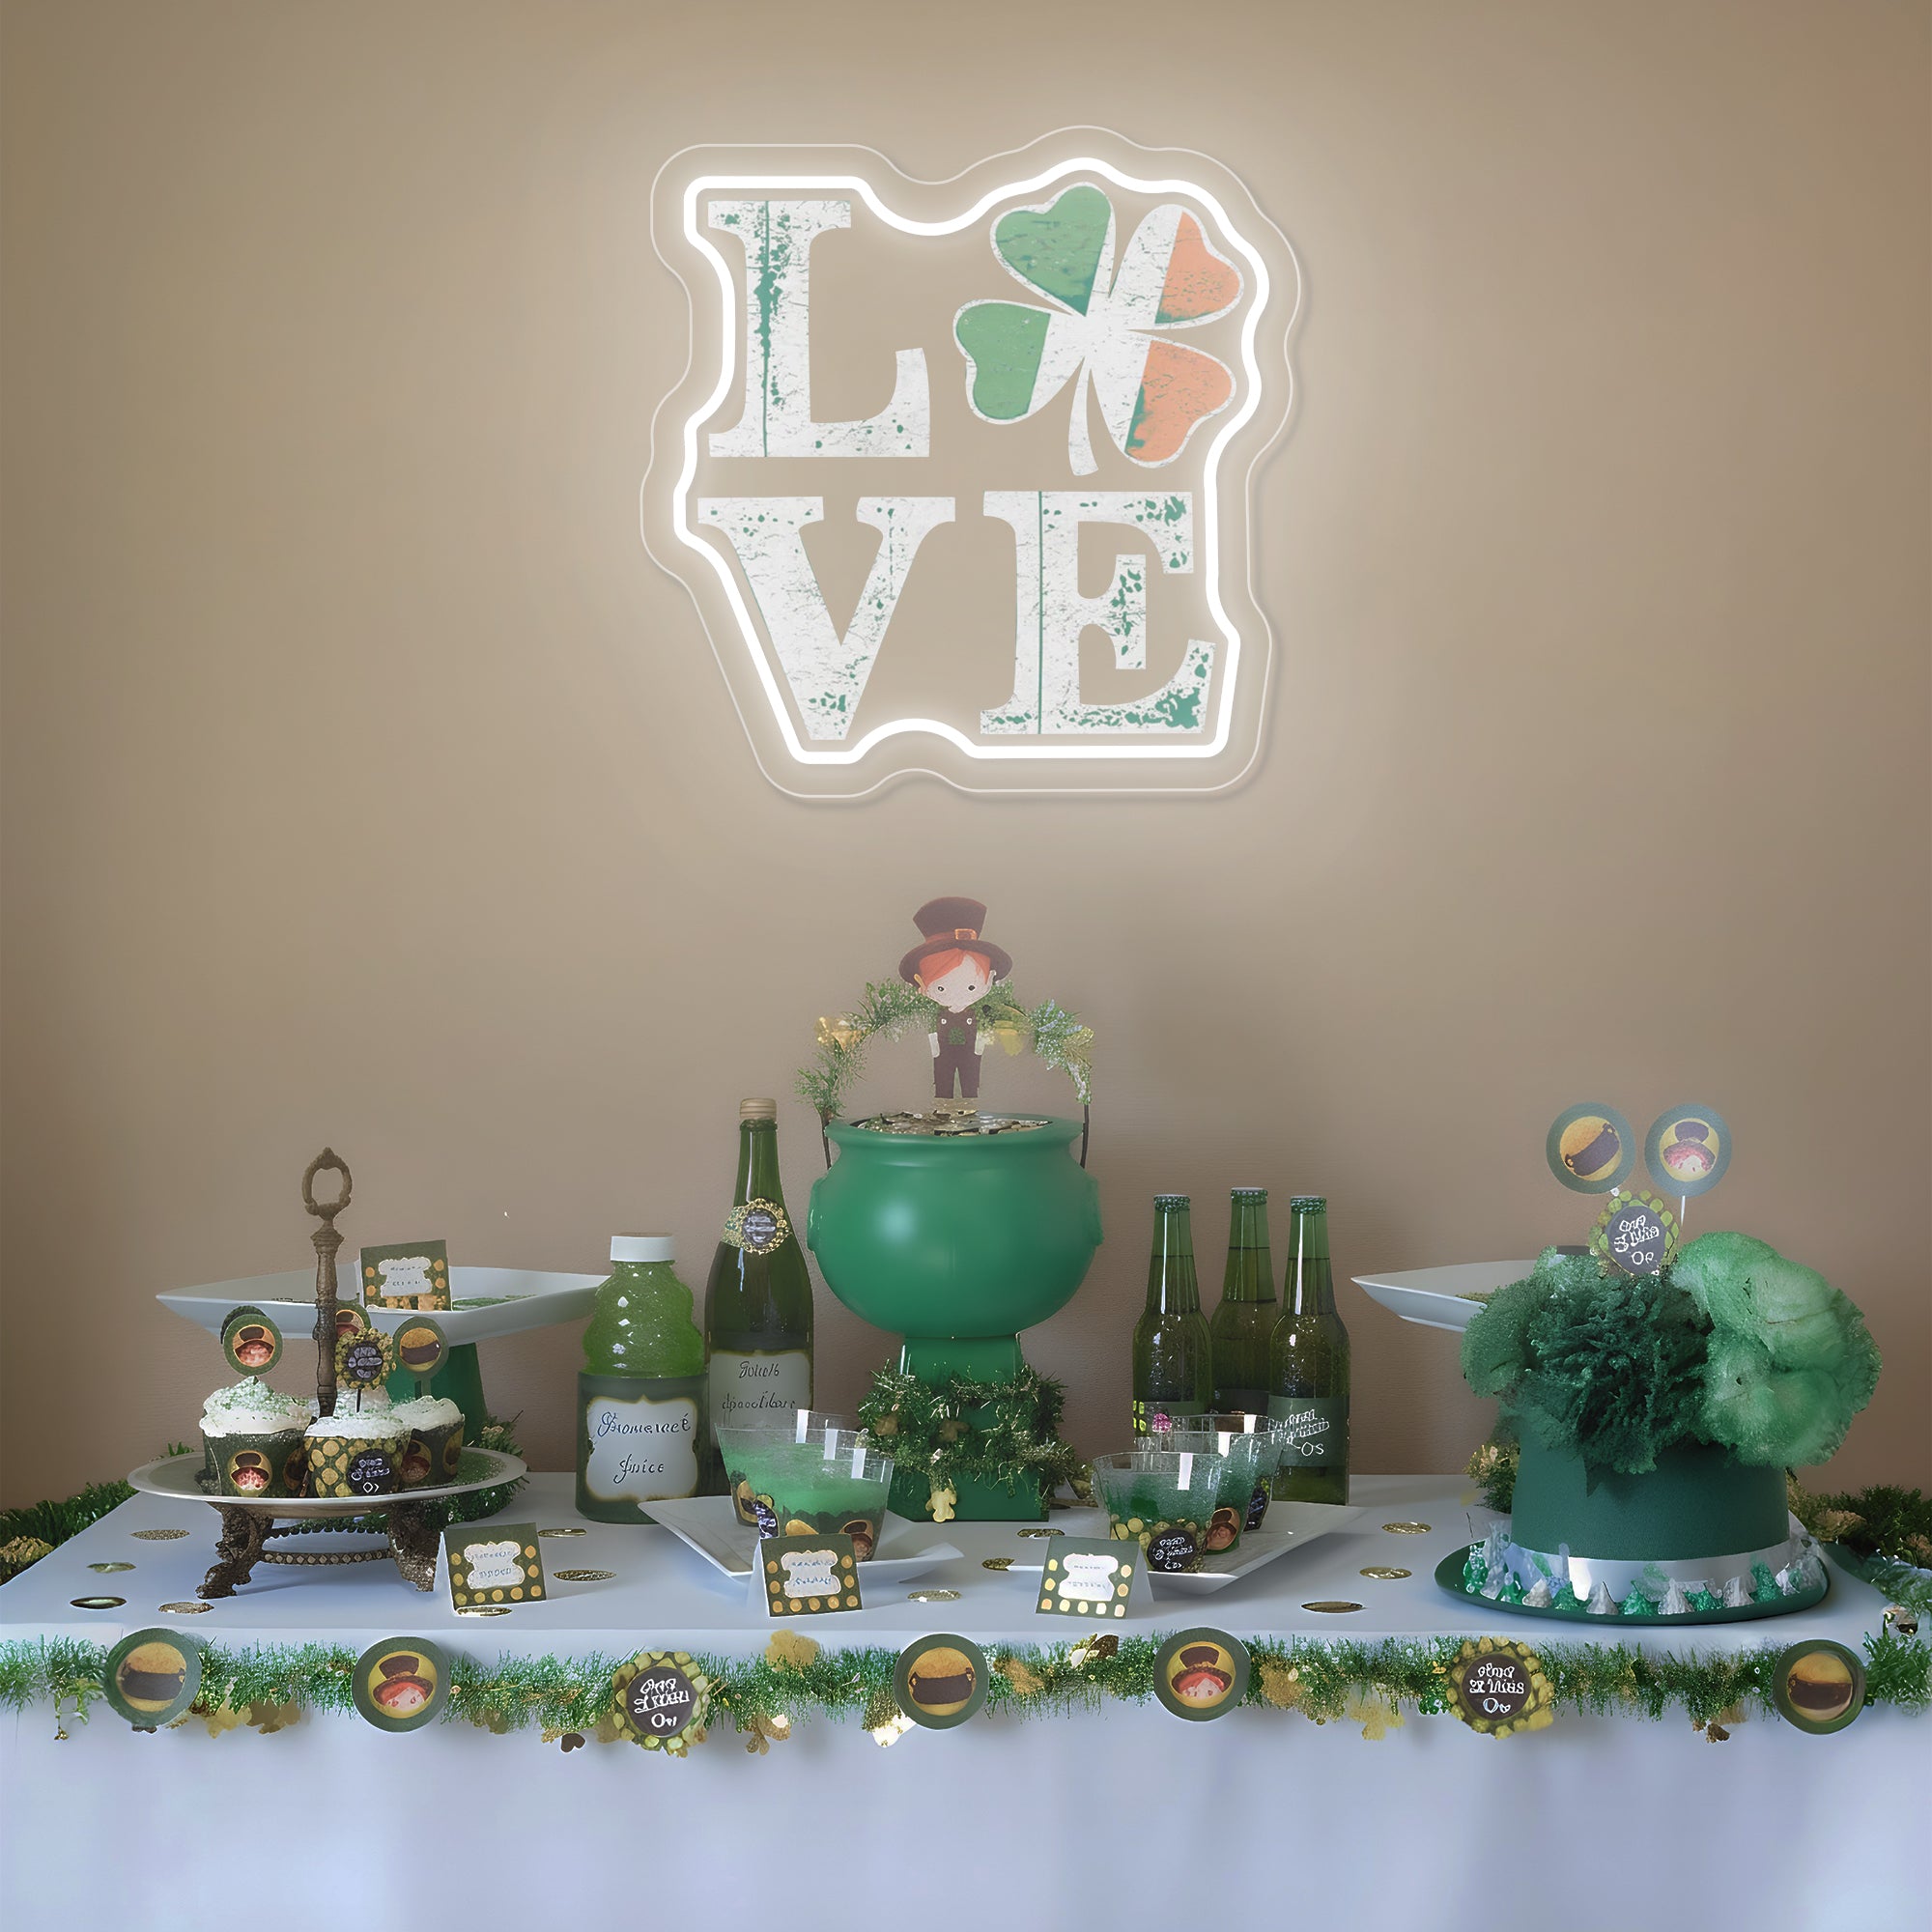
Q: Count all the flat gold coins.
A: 13